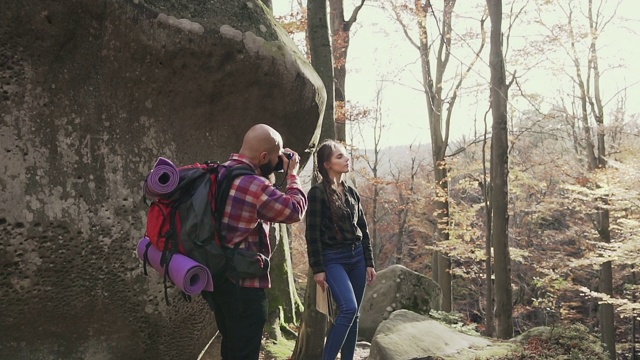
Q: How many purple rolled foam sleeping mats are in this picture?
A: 2